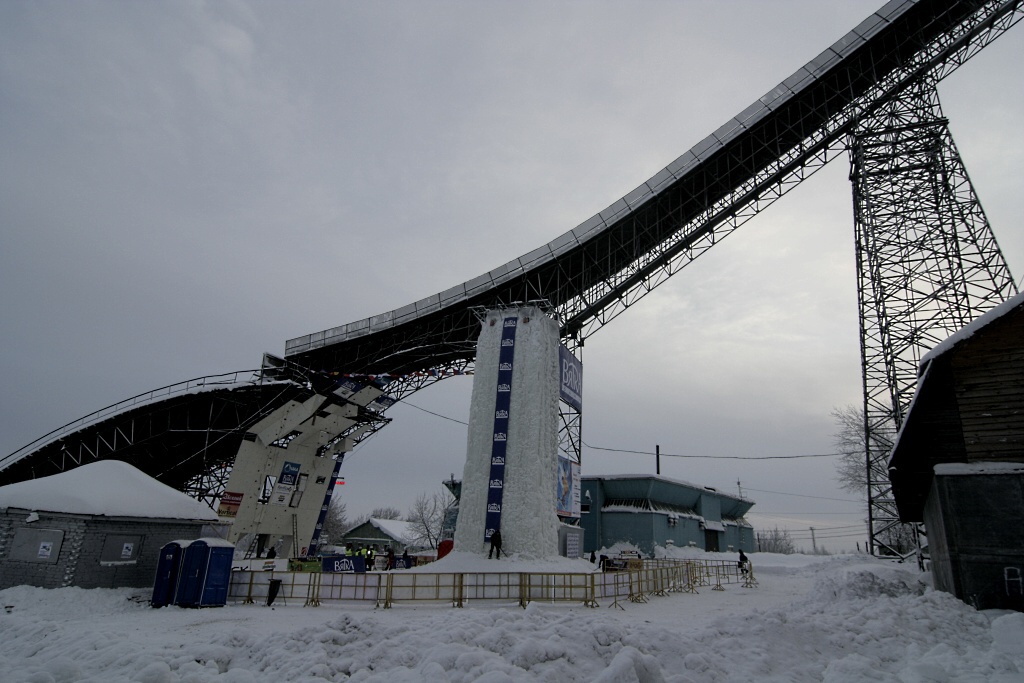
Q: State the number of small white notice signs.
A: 2